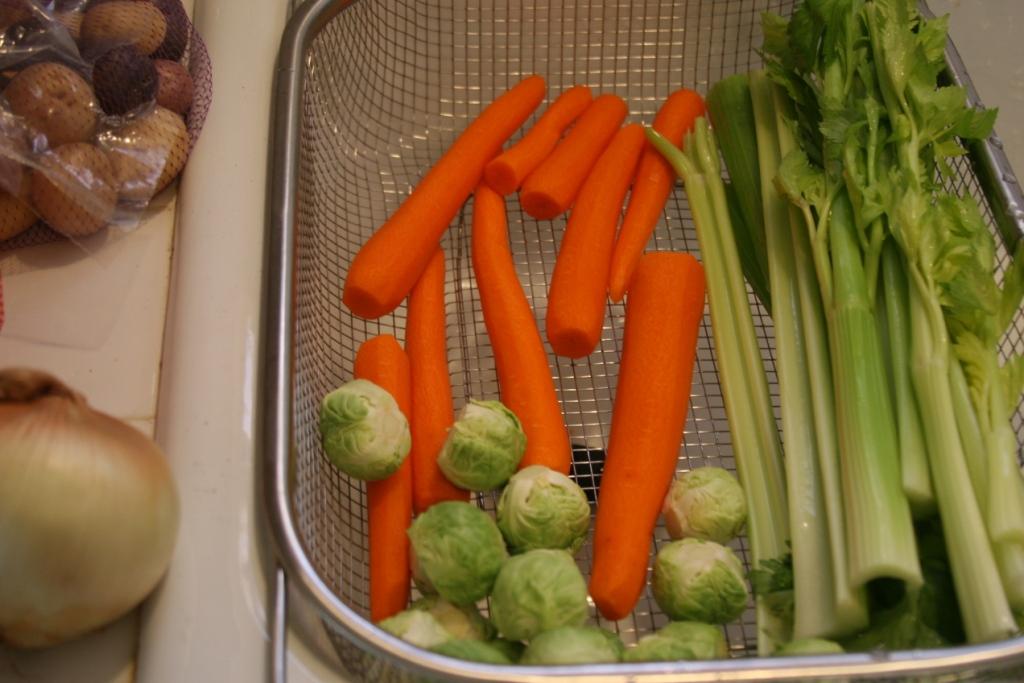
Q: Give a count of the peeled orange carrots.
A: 9